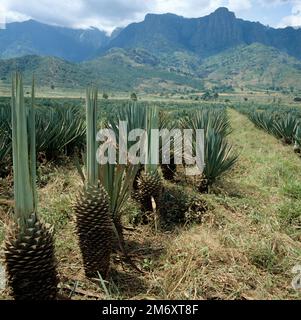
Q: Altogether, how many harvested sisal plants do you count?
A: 3